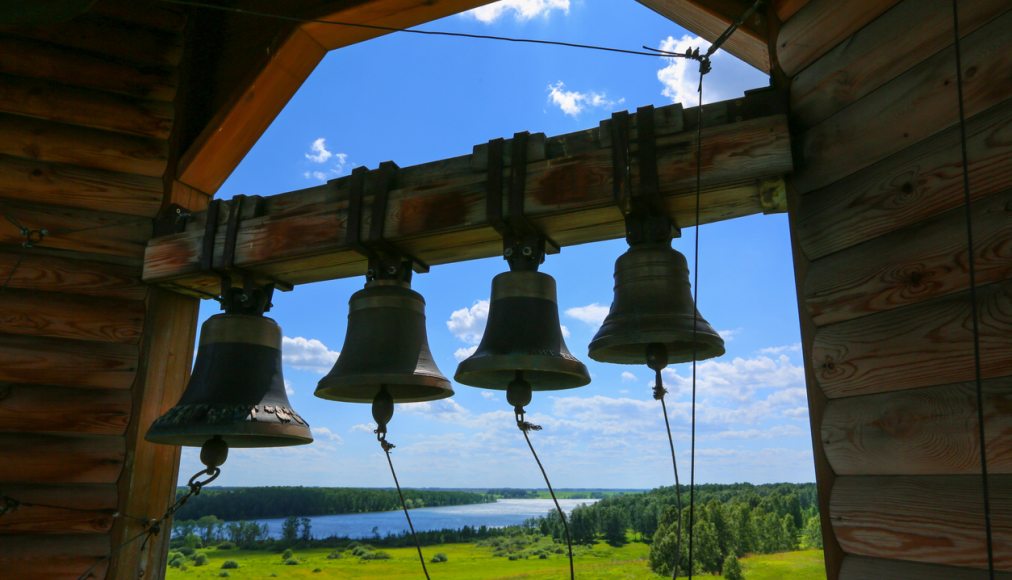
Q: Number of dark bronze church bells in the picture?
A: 4